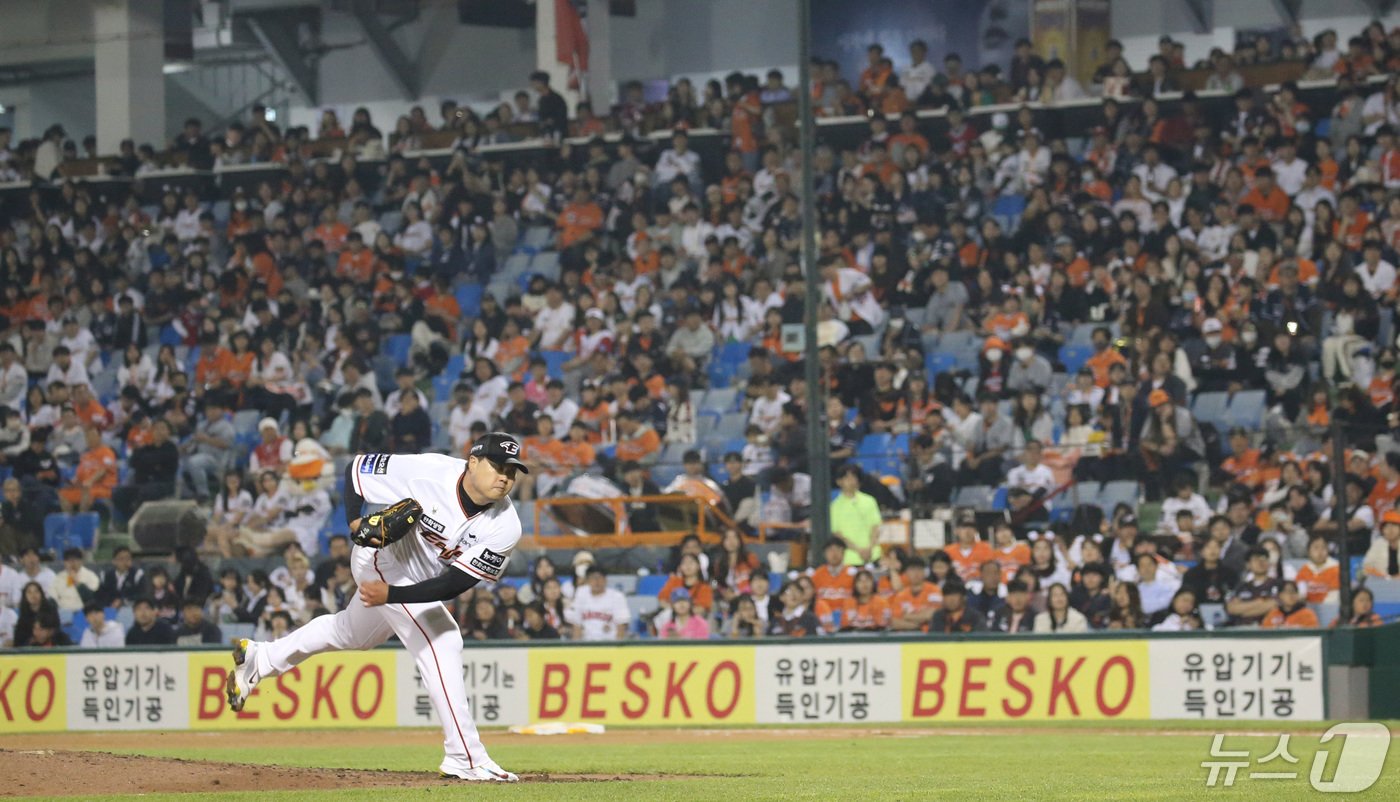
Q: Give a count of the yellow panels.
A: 4